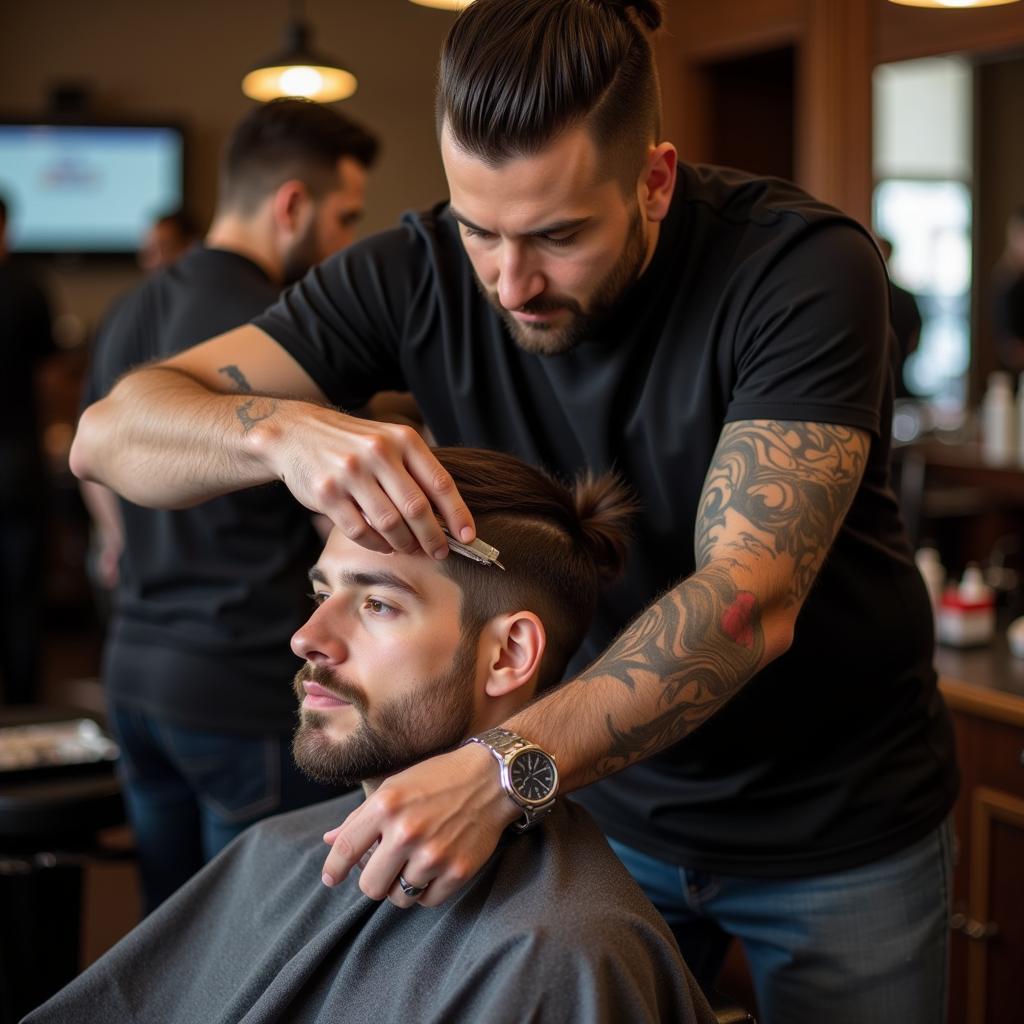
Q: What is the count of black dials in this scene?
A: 1